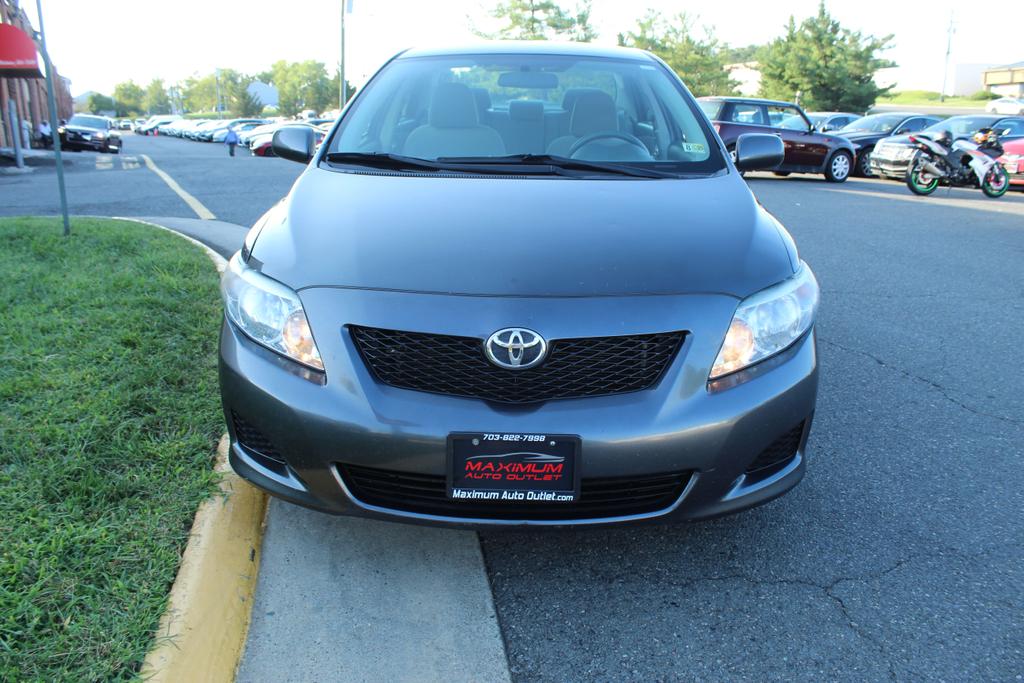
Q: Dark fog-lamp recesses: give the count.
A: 2